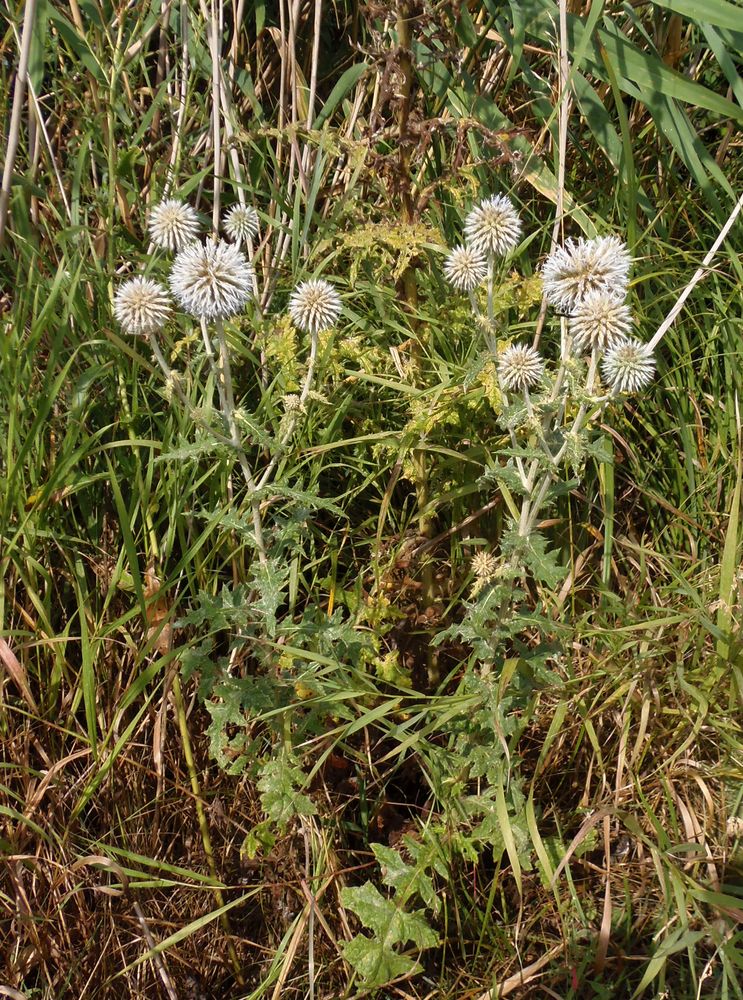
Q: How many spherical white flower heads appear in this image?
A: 11